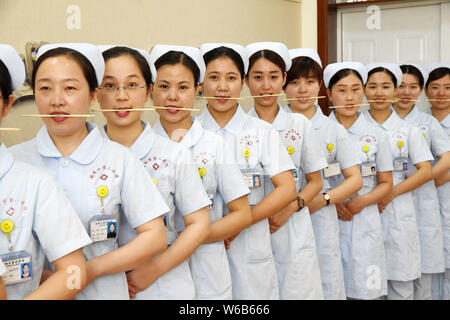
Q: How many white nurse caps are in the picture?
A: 11